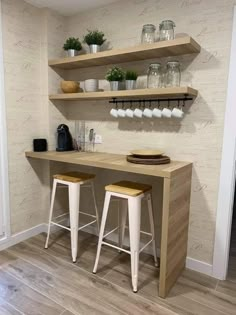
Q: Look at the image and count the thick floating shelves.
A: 2